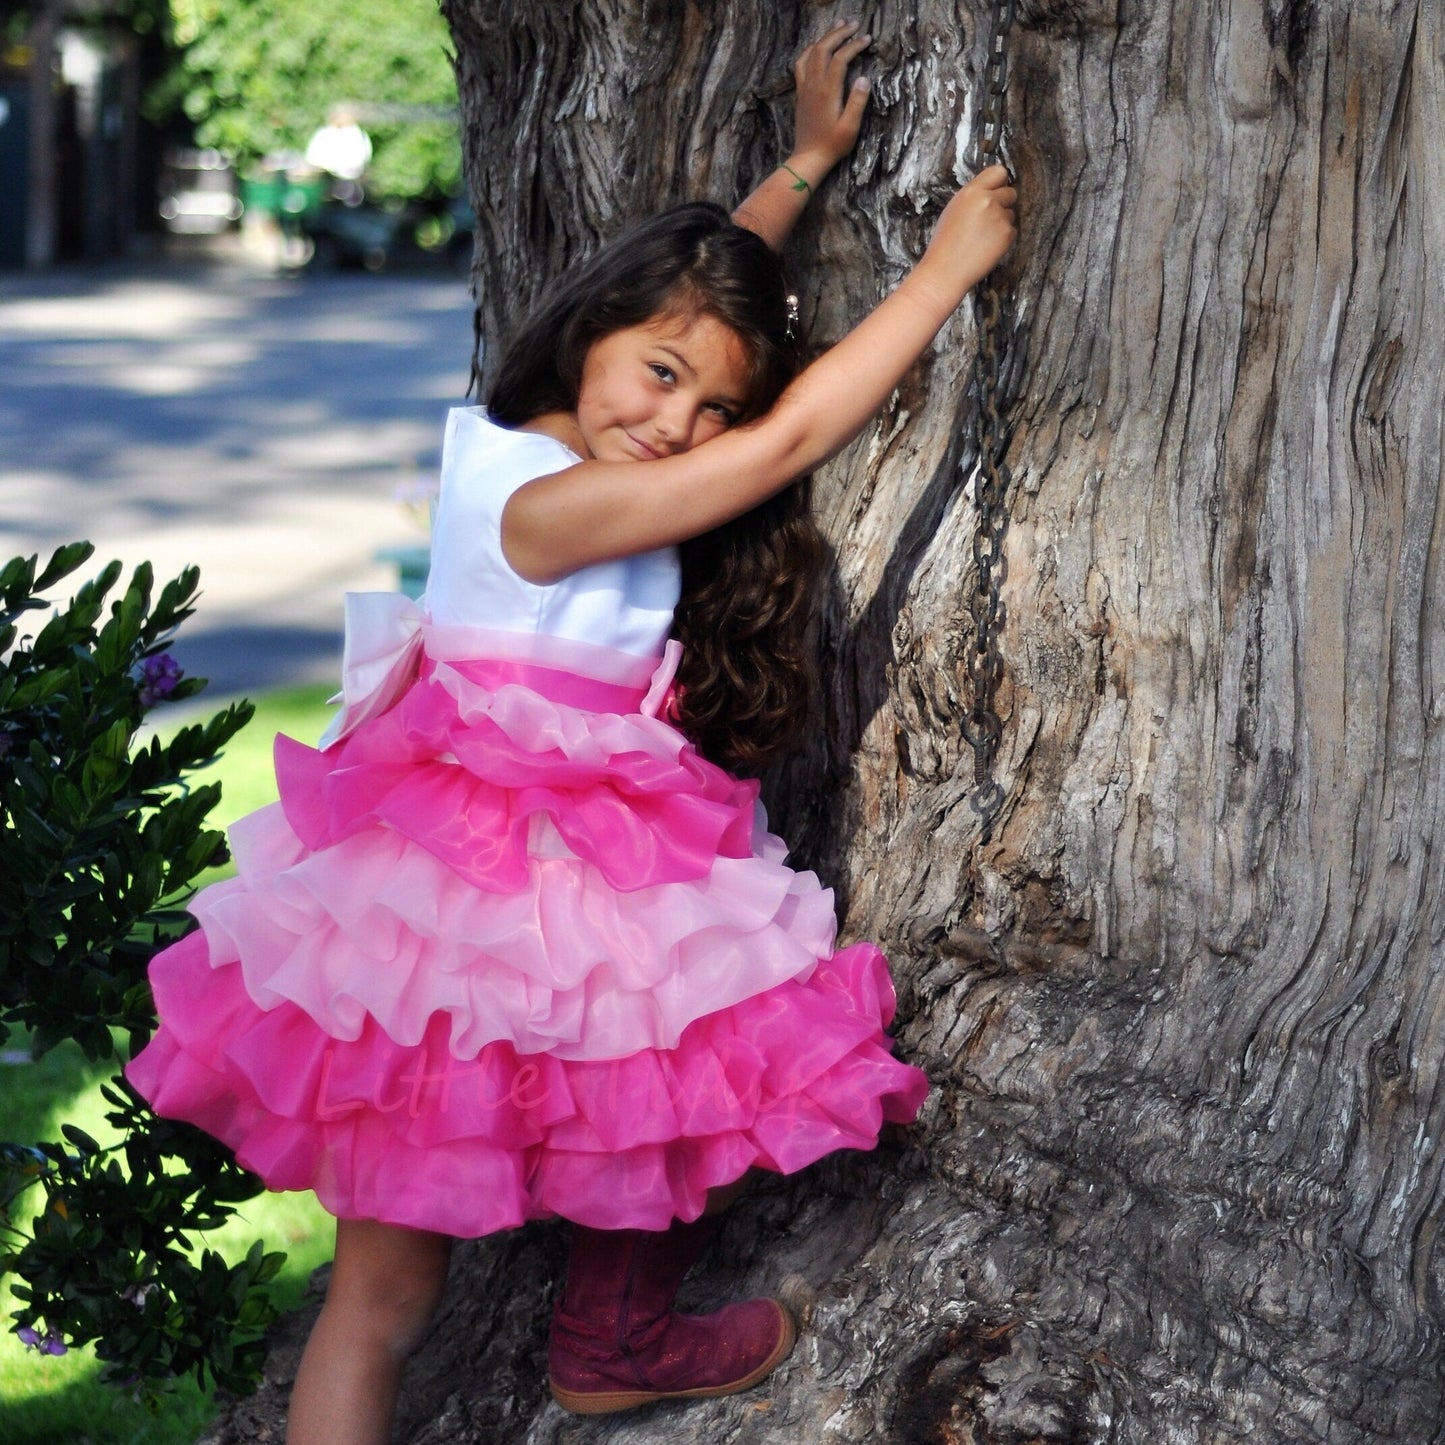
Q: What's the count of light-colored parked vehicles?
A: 1